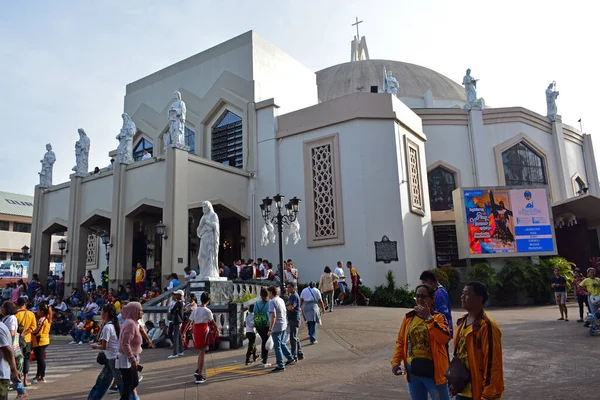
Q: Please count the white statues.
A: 8